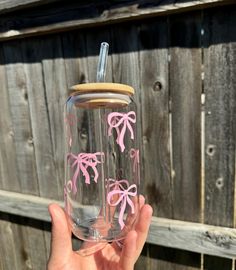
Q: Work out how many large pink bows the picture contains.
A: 3